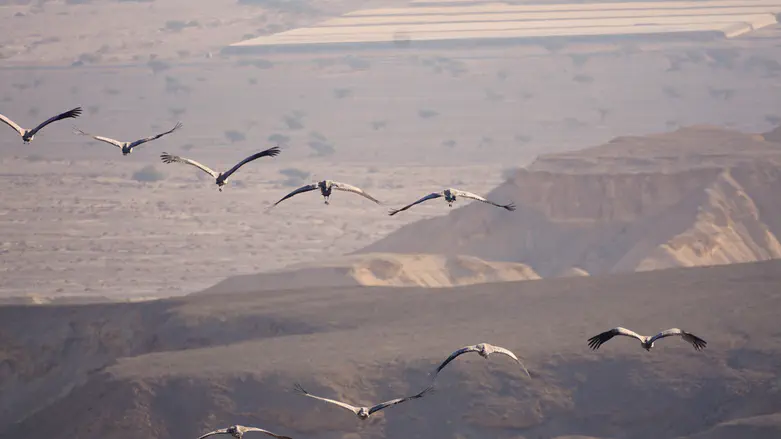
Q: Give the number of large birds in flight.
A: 9